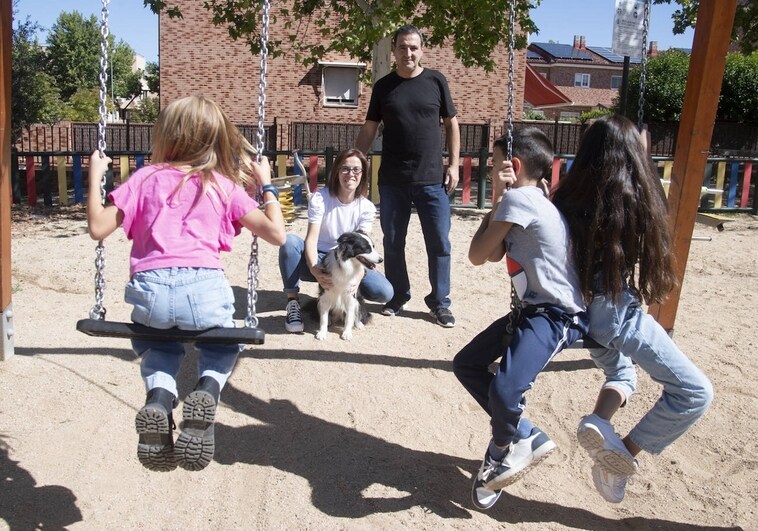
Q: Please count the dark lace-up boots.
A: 2